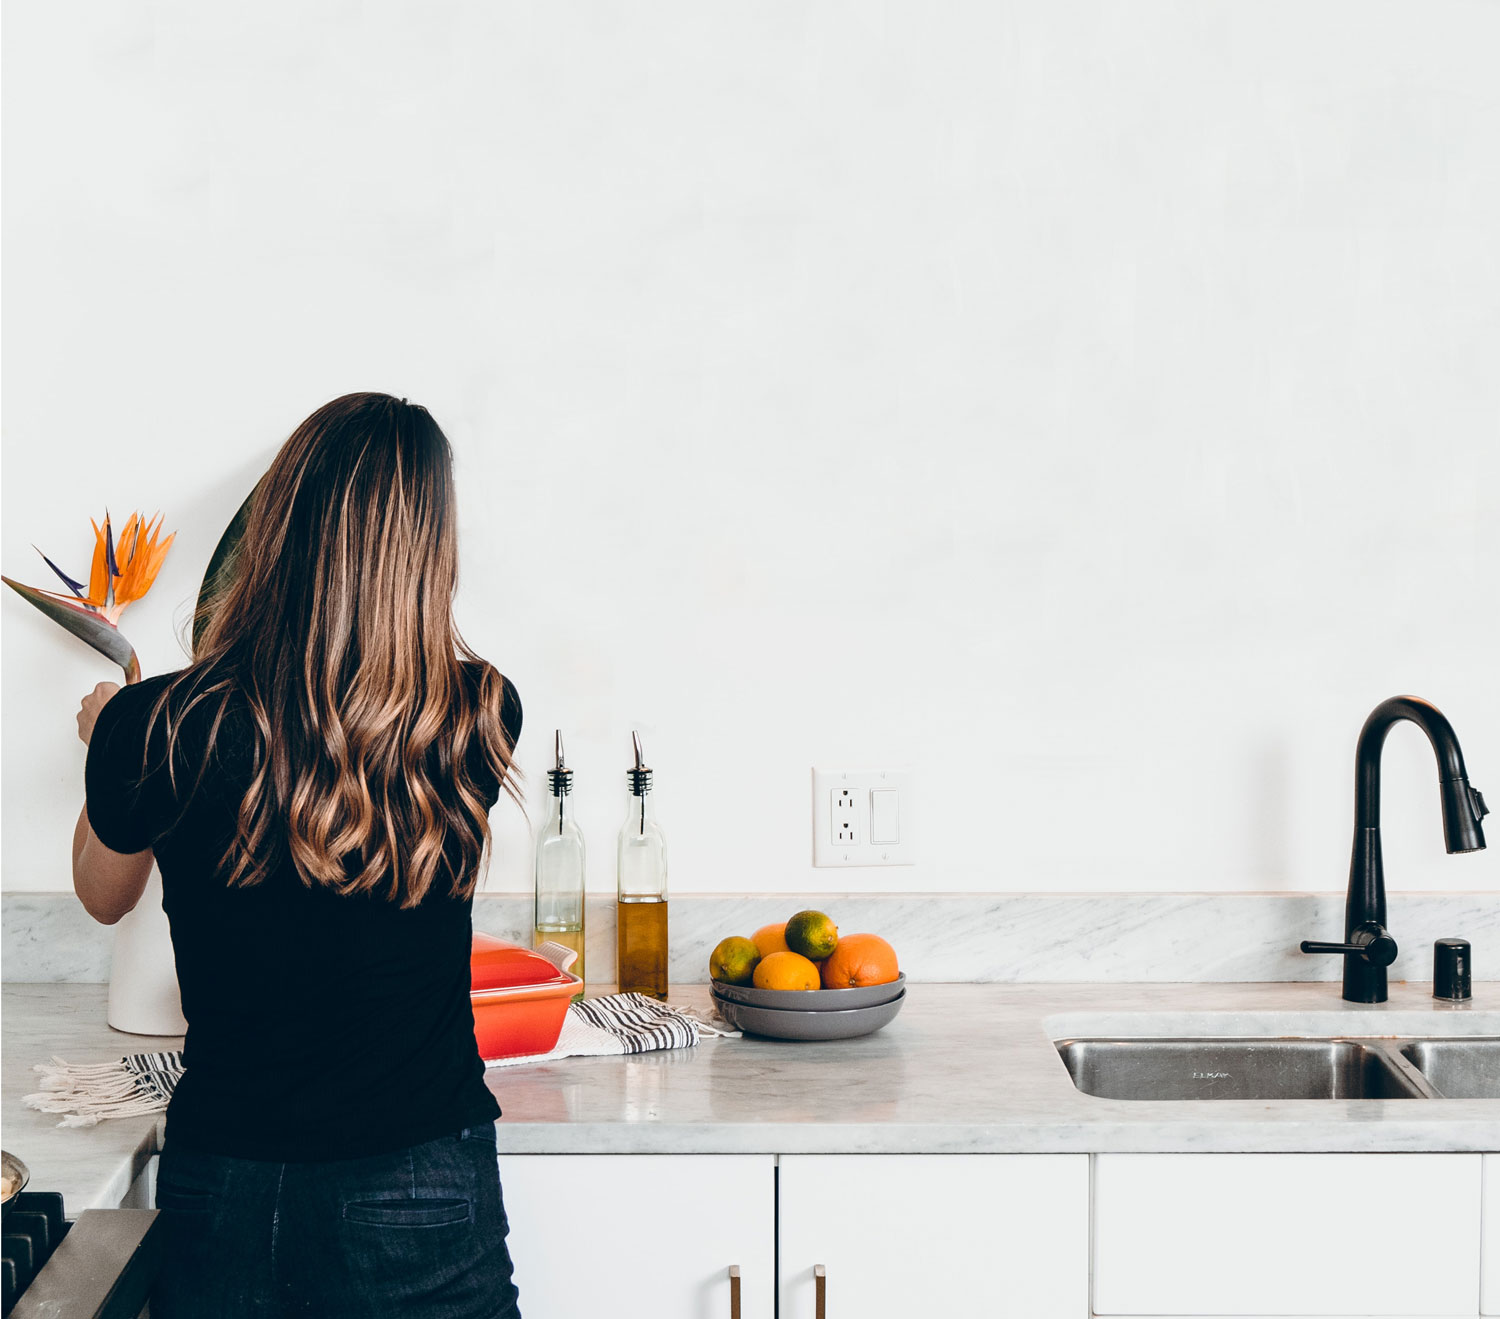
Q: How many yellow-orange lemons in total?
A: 1